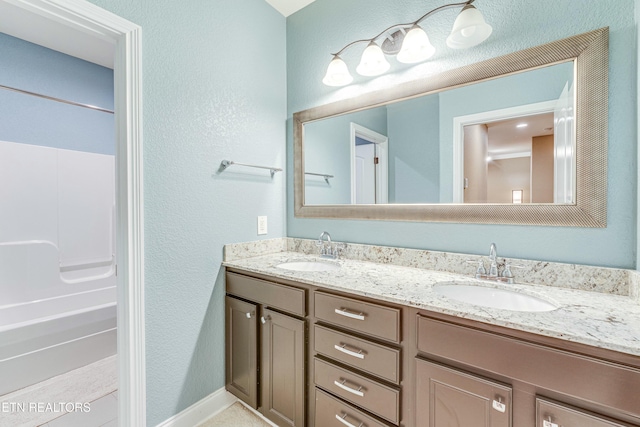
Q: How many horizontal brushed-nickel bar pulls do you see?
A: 4